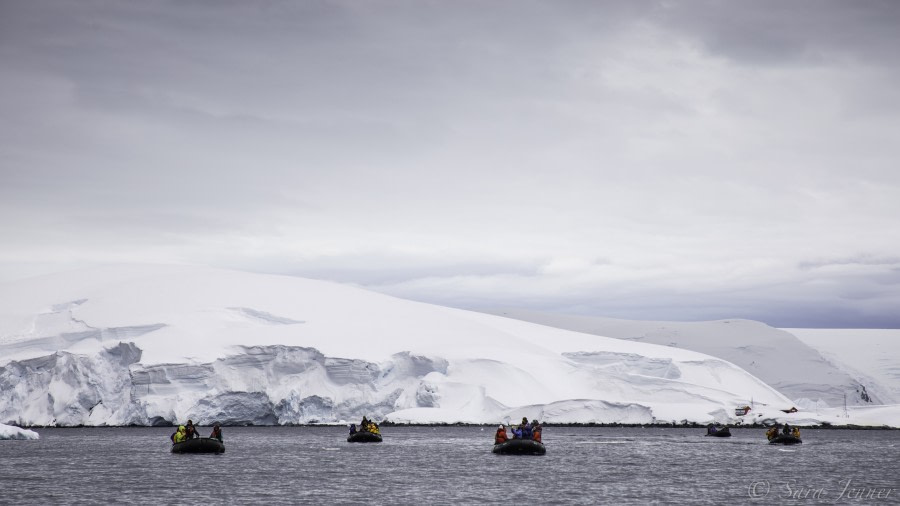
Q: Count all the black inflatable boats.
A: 5